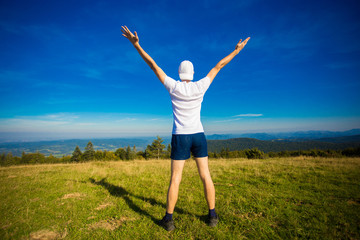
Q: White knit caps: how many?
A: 1